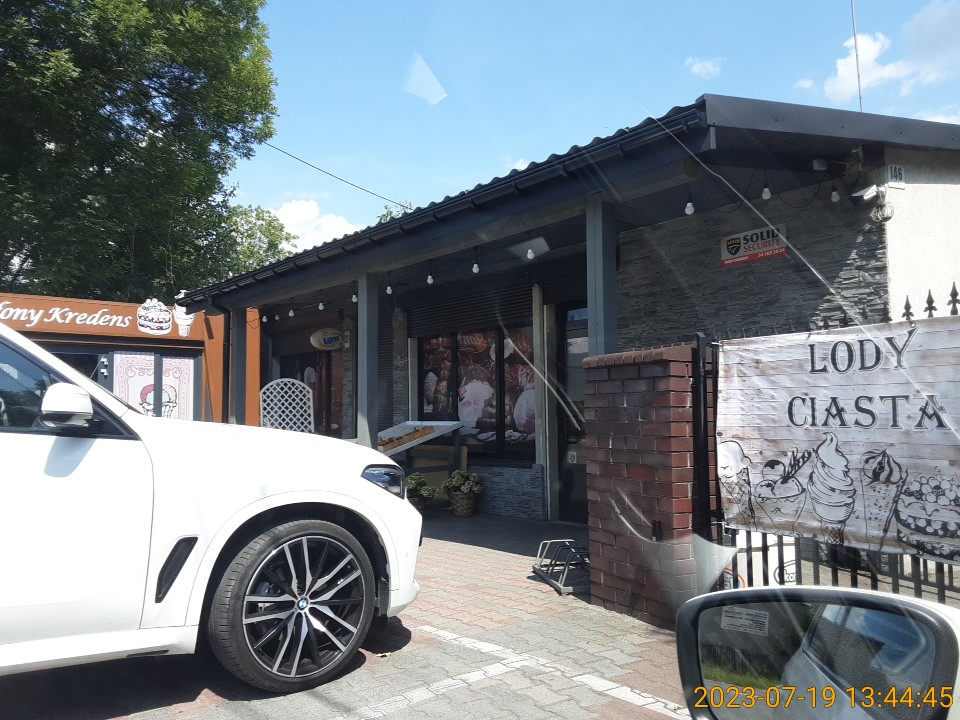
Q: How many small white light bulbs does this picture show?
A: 12